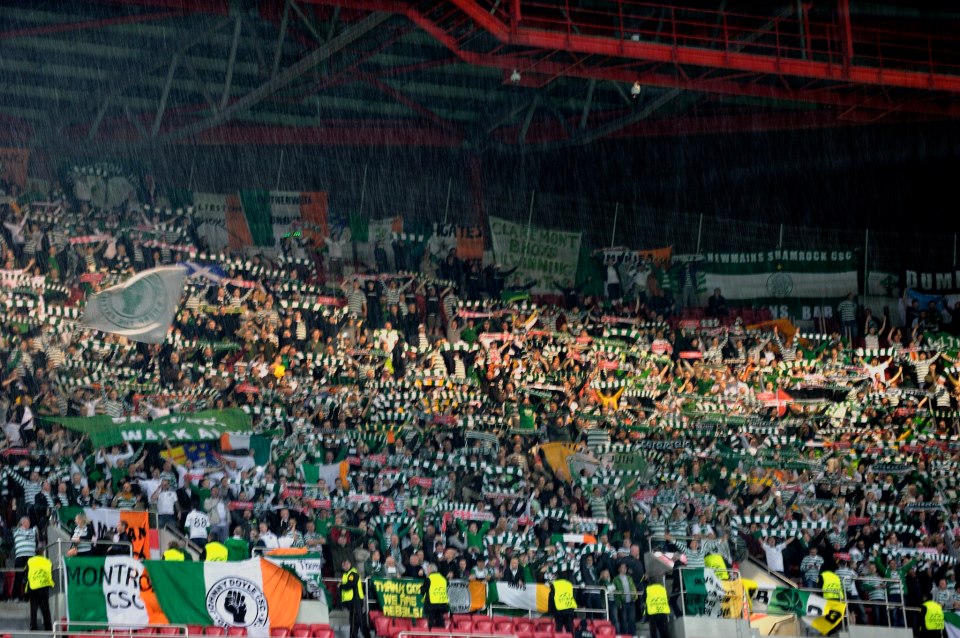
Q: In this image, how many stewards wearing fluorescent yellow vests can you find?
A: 10